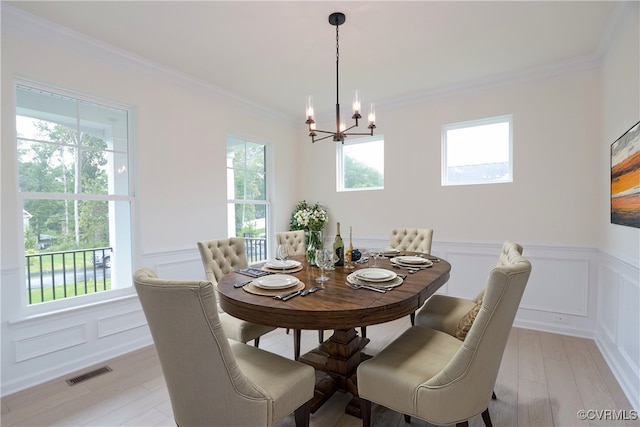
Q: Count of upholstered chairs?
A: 6